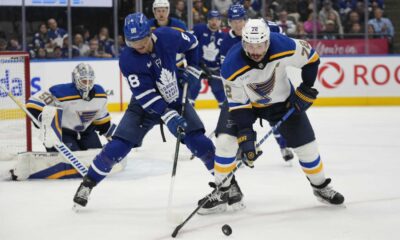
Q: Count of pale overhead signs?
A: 1